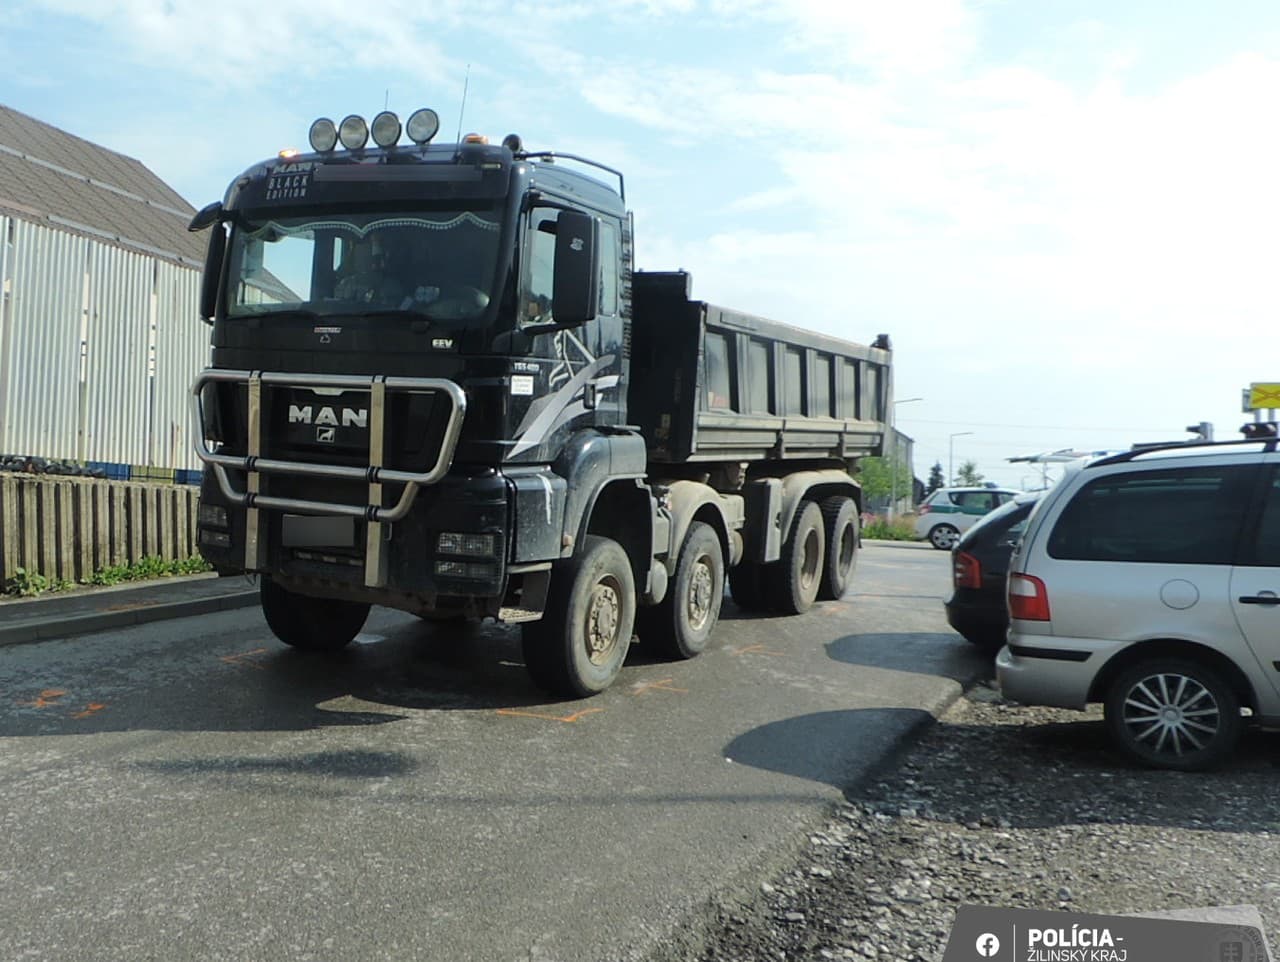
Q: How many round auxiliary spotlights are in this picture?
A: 4